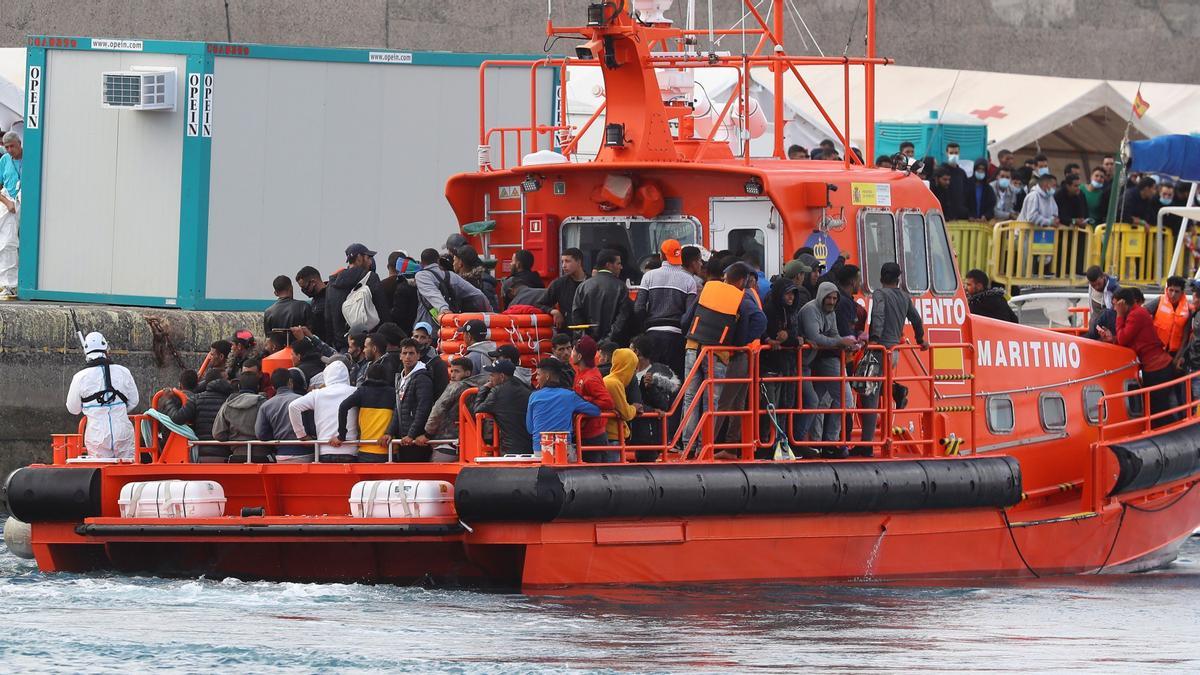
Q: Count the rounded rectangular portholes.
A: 4